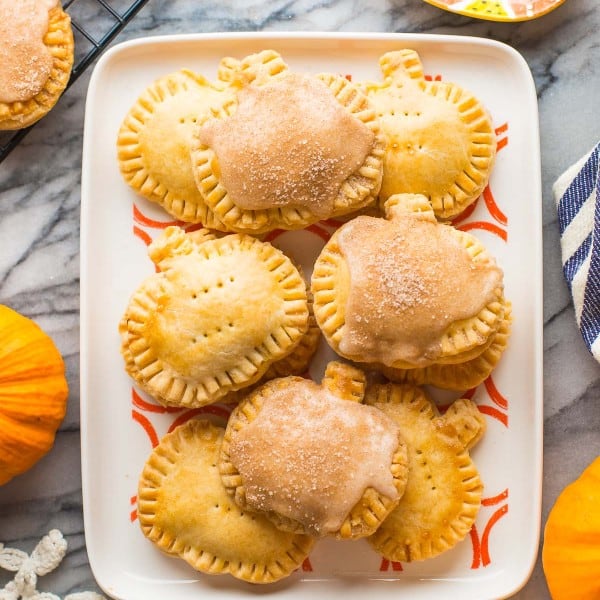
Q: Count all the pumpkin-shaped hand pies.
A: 11